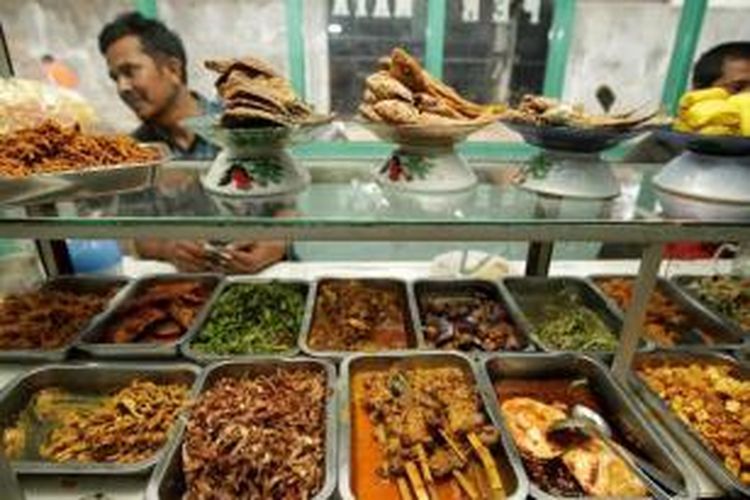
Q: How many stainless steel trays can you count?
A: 14